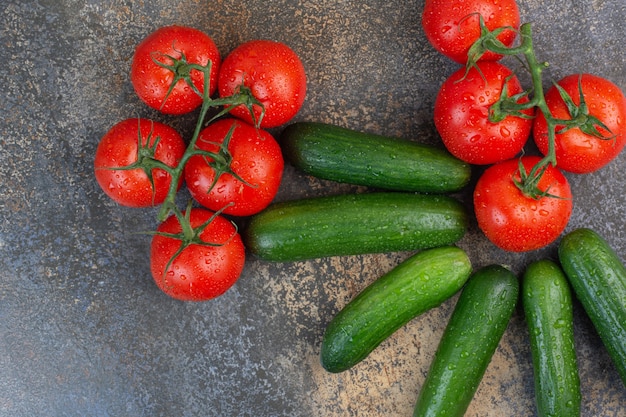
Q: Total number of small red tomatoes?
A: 9